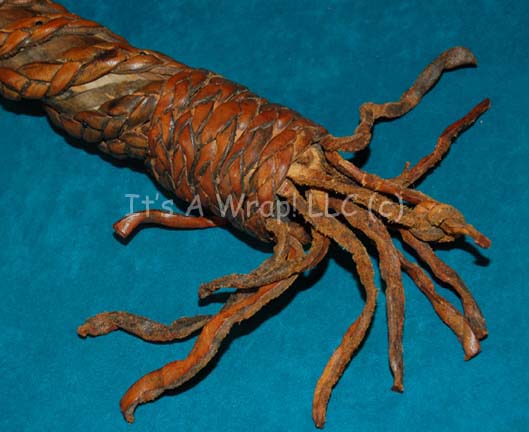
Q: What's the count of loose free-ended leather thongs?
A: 11